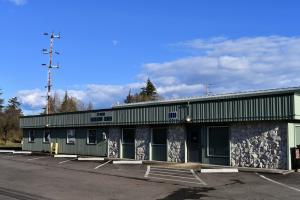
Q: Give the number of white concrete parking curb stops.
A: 6